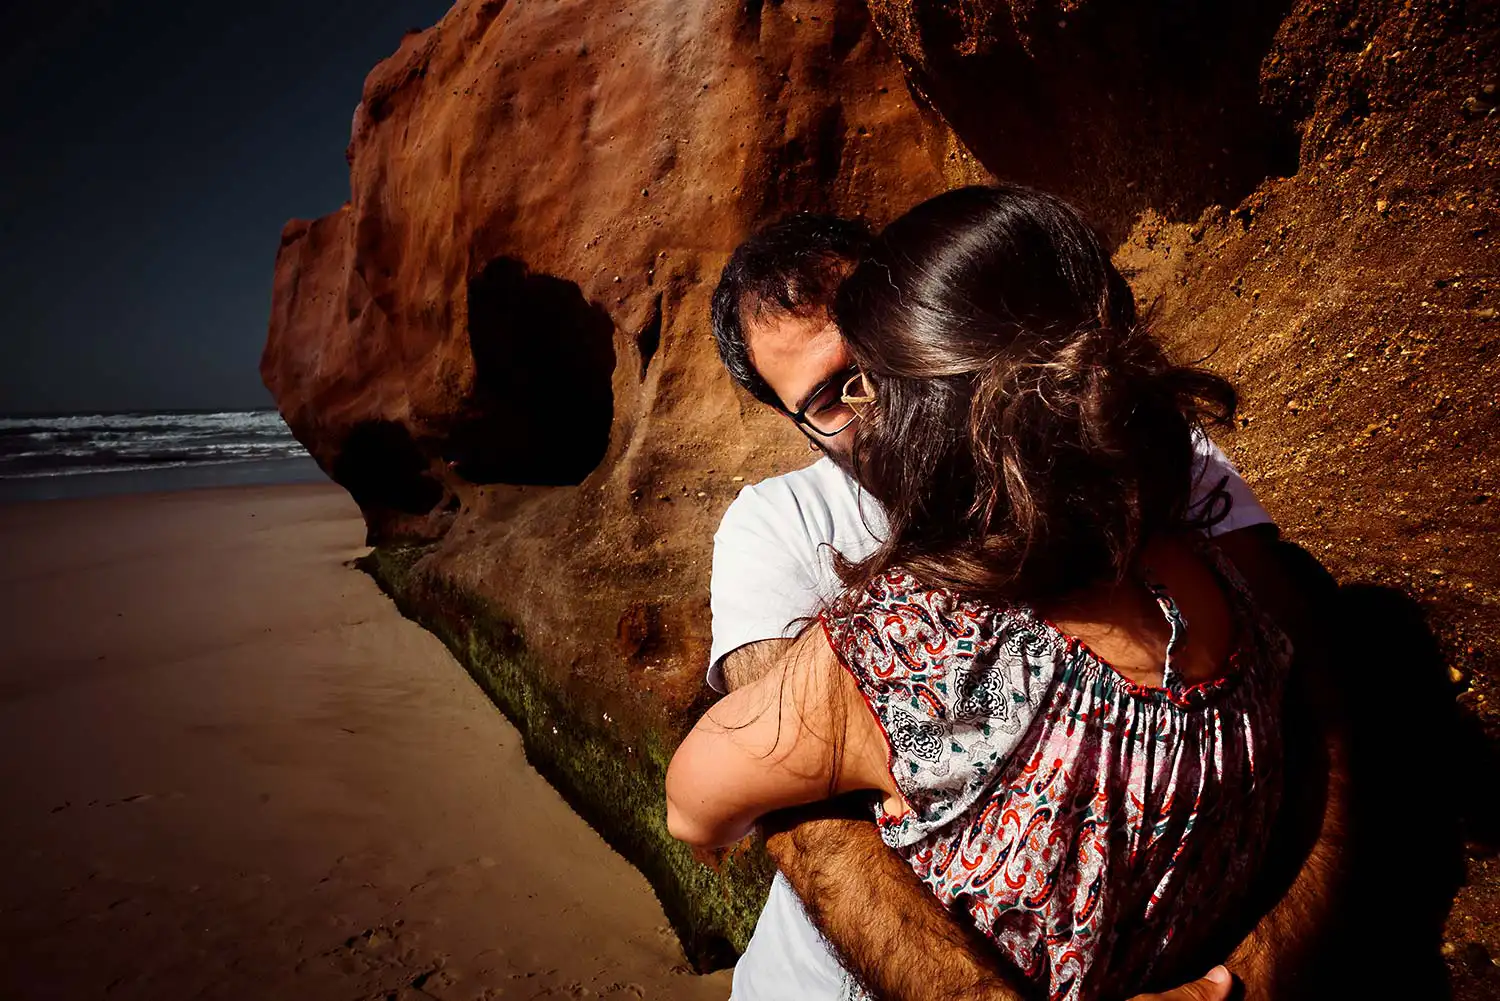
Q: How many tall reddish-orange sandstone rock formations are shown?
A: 1